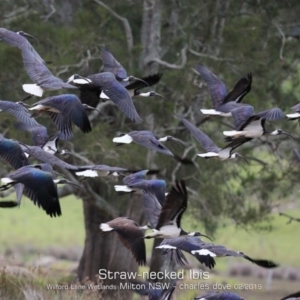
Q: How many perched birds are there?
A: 0